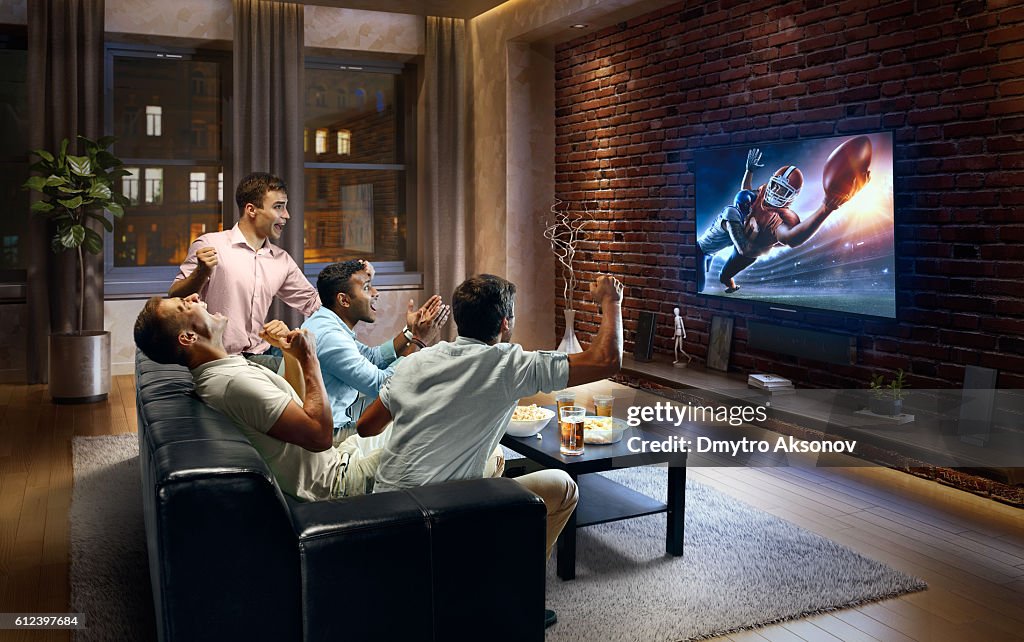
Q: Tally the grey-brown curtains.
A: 3